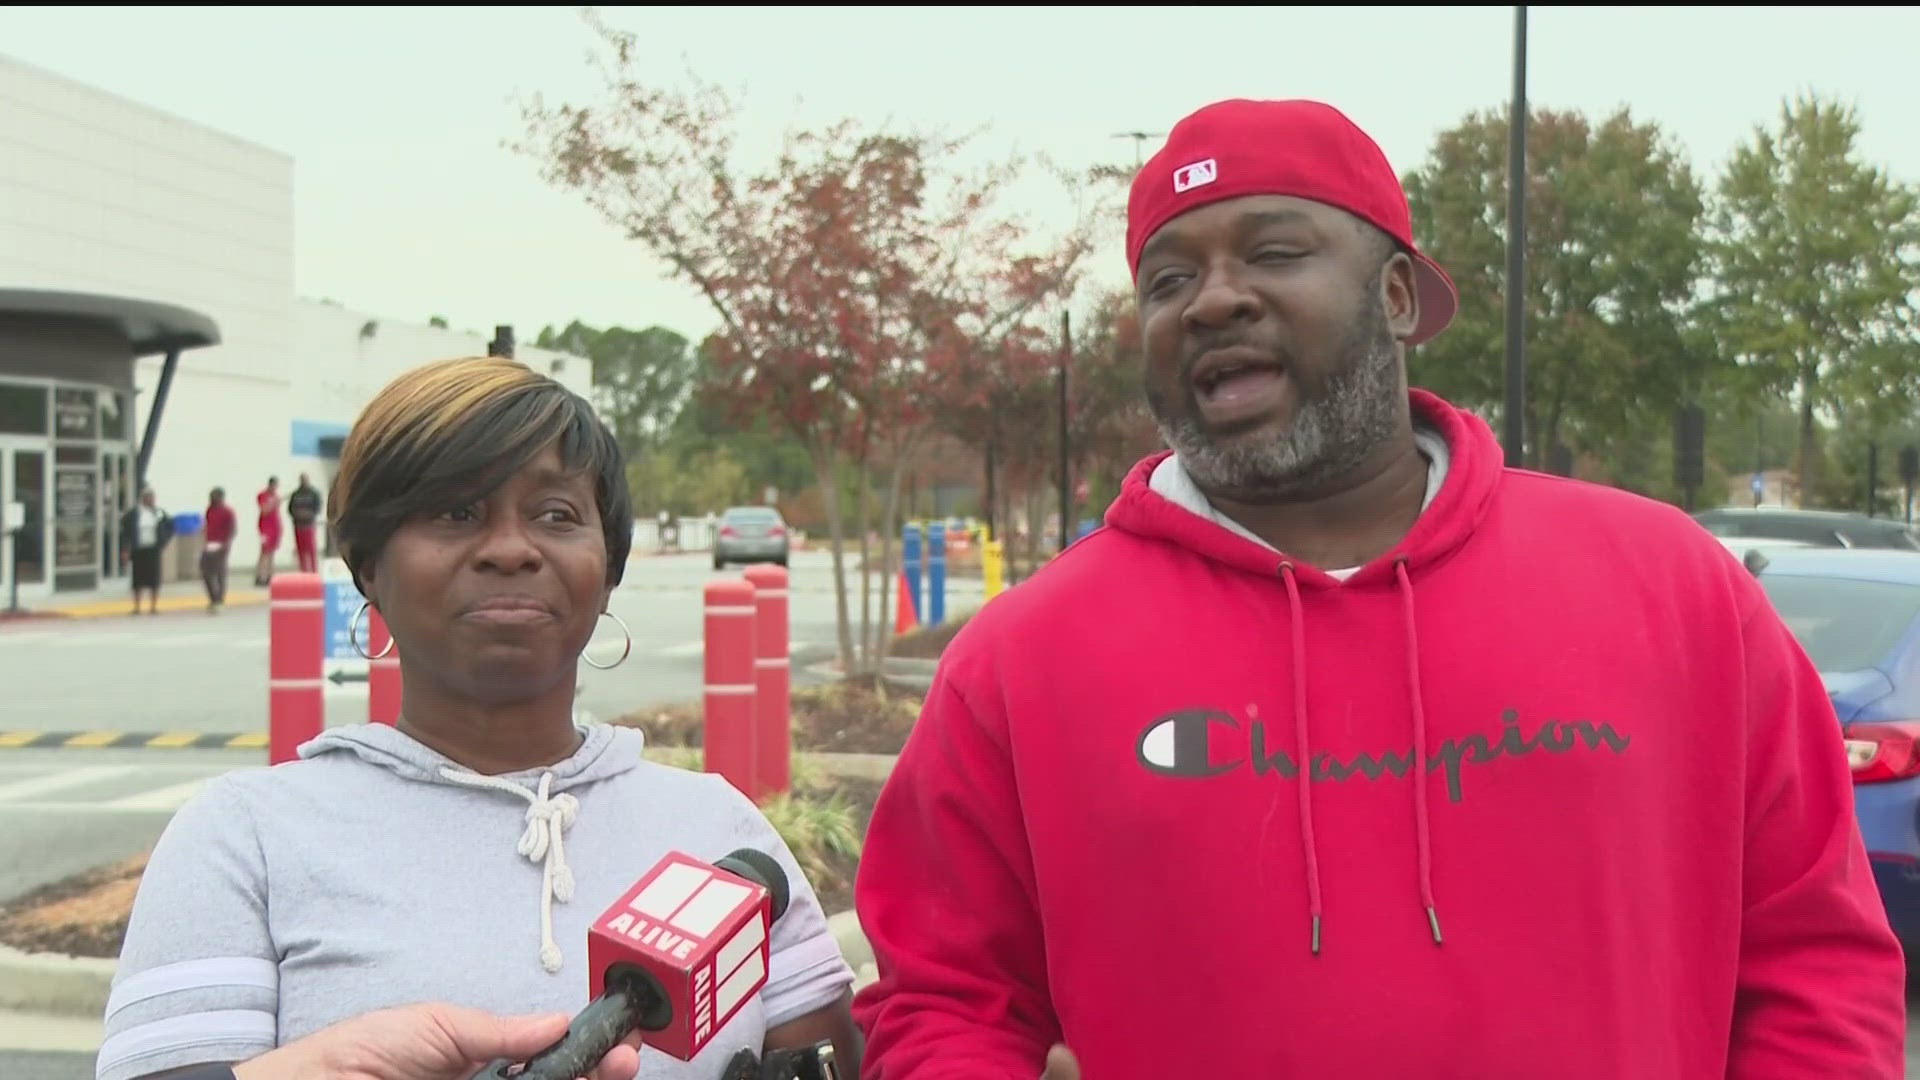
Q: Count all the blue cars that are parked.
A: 1